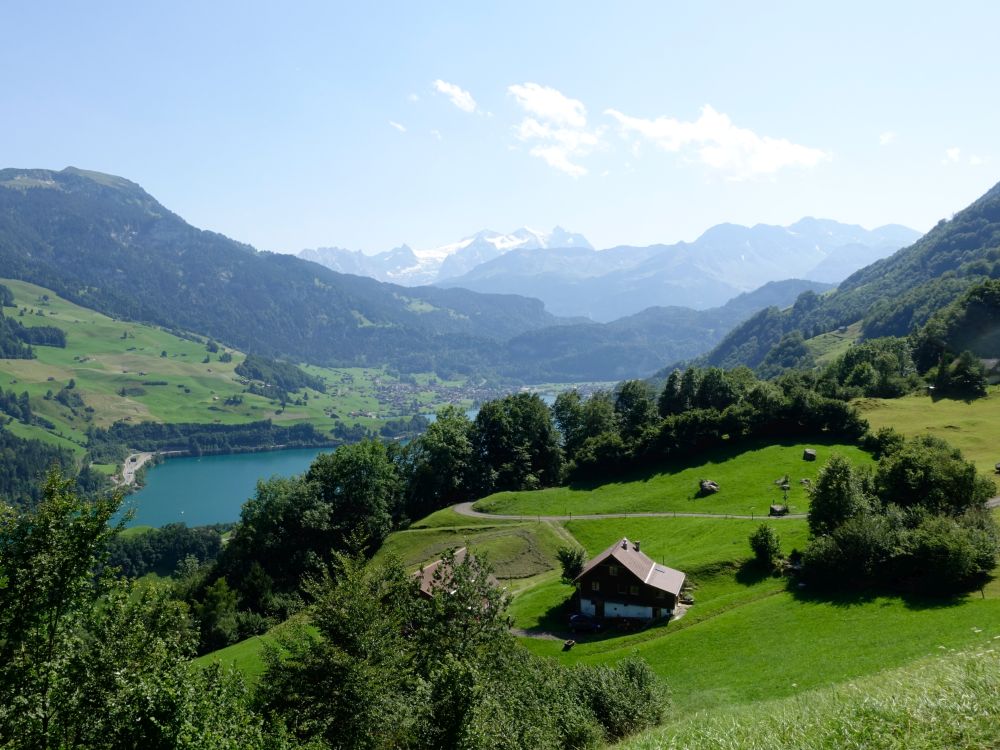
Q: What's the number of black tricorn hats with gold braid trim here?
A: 0